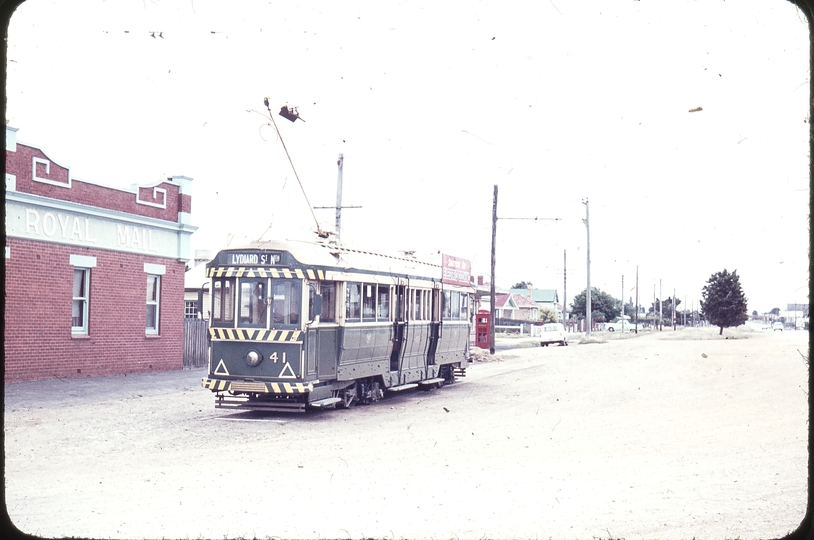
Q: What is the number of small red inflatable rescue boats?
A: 0